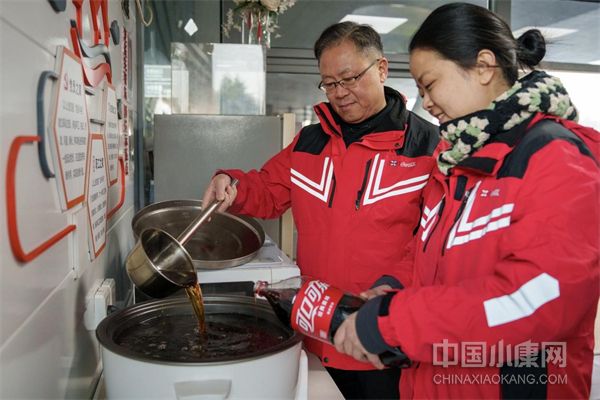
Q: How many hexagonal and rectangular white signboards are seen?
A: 3